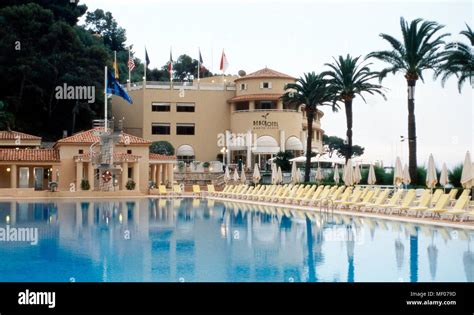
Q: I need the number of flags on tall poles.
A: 7